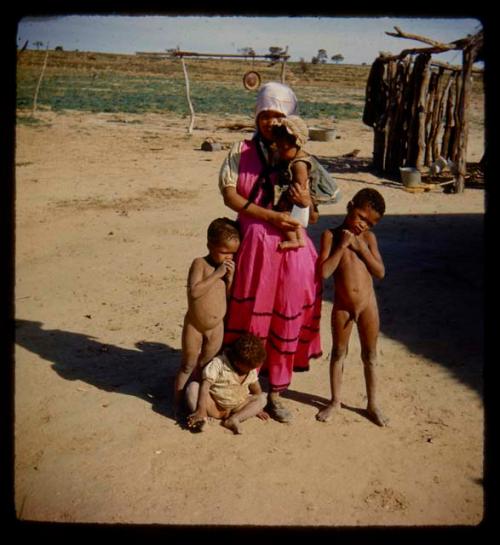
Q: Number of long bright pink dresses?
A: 1